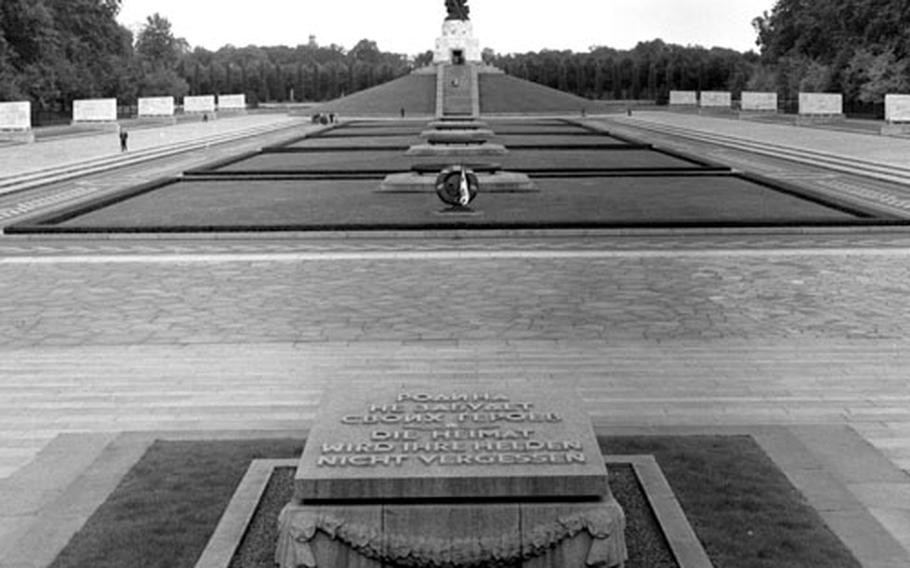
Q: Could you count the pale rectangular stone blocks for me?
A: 10